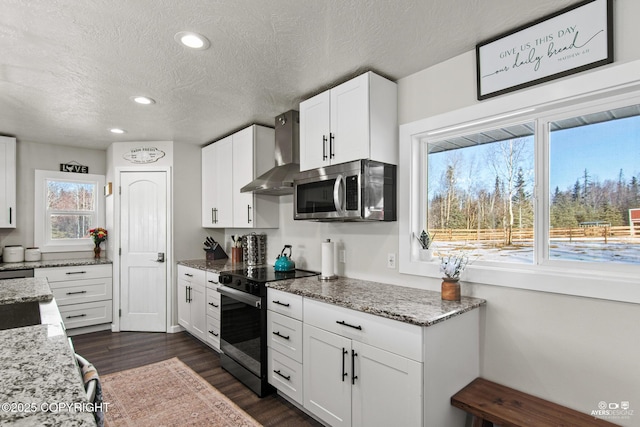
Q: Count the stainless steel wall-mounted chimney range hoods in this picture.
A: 1